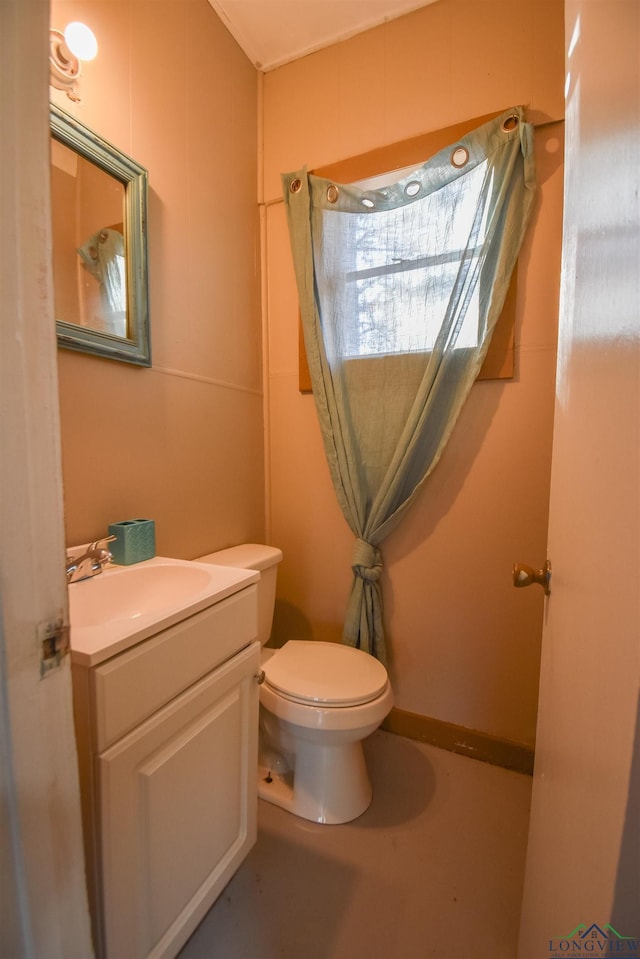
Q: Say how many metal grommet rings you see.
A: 6